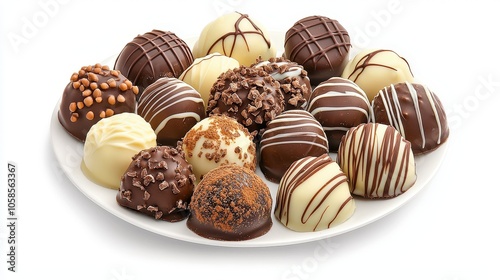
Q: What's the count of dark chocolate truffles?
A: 11